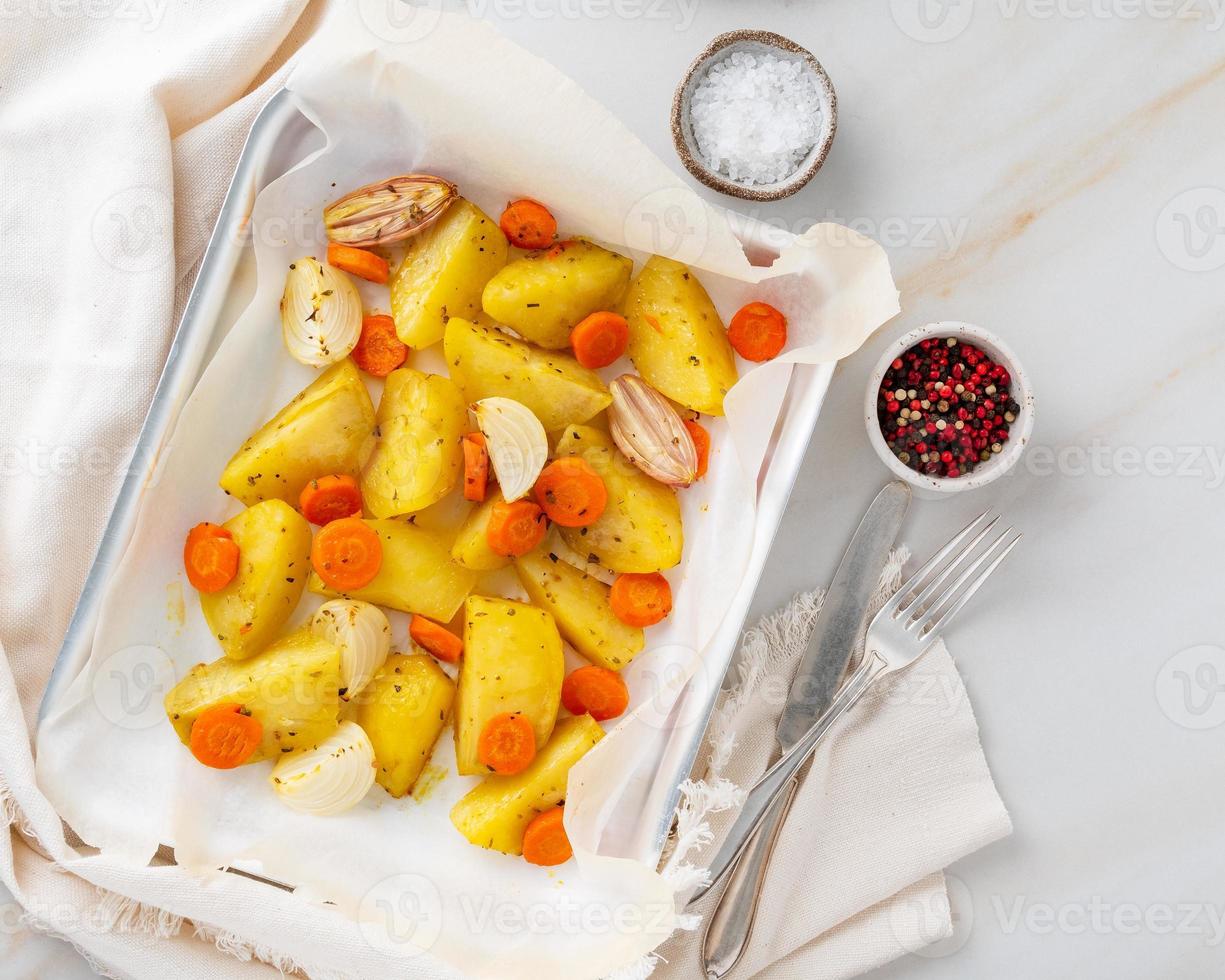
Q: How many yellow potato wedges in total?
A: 15